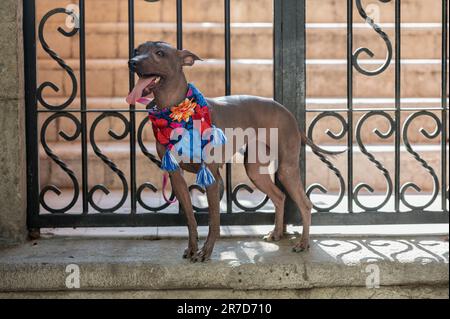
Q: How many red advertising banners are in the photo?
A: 0